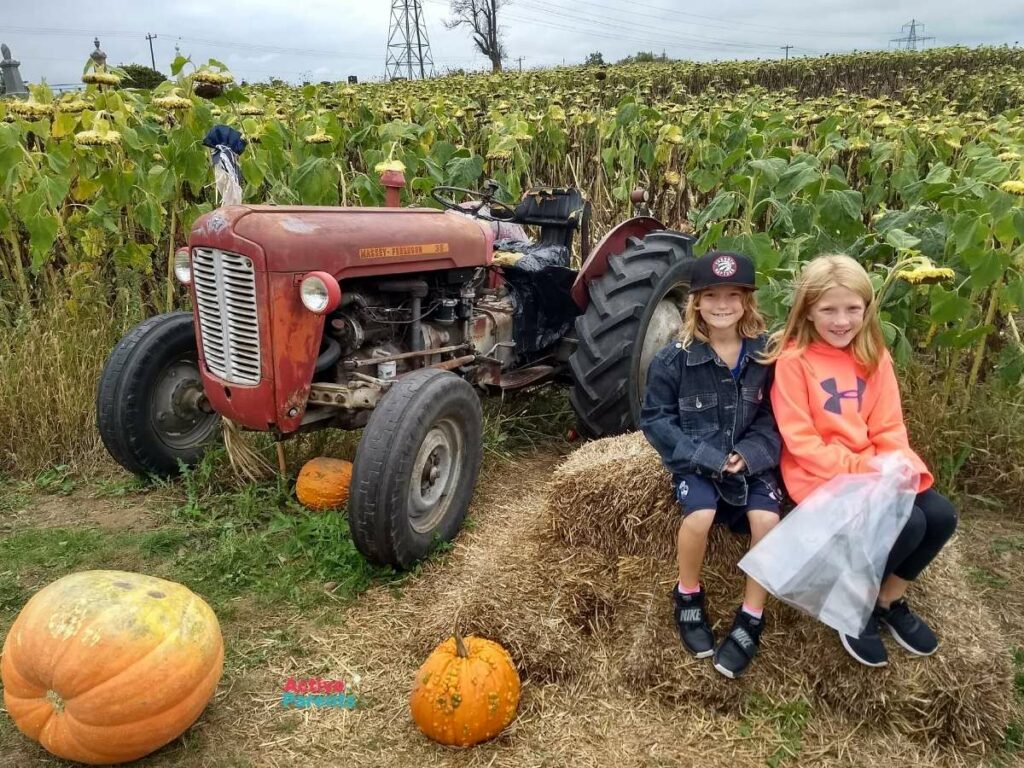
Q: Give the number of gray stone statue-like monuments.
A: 2